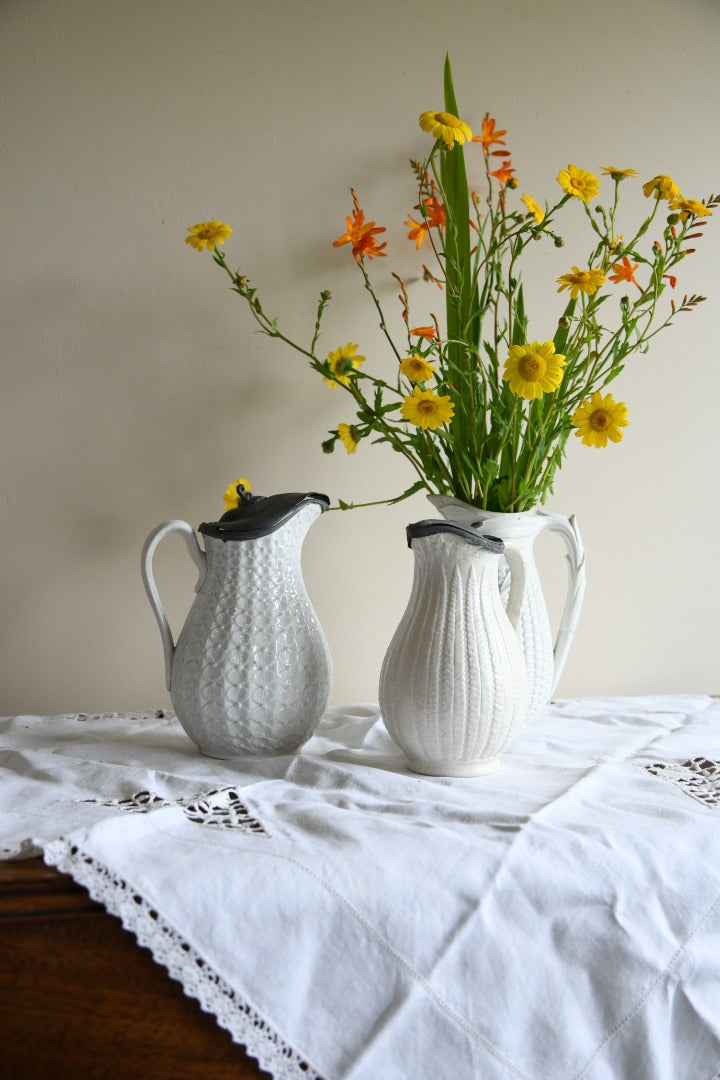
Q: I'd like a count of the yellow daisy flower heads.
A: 15